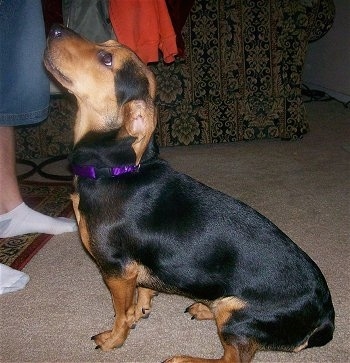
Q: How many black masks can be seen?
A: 0